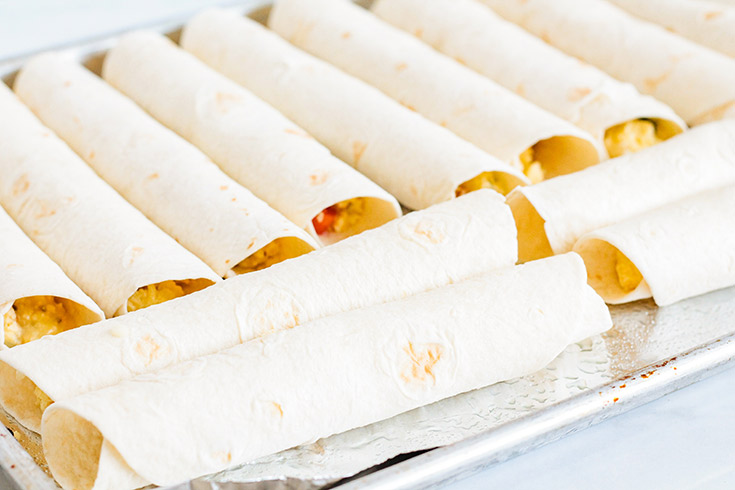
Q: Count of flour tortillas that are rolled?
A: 13